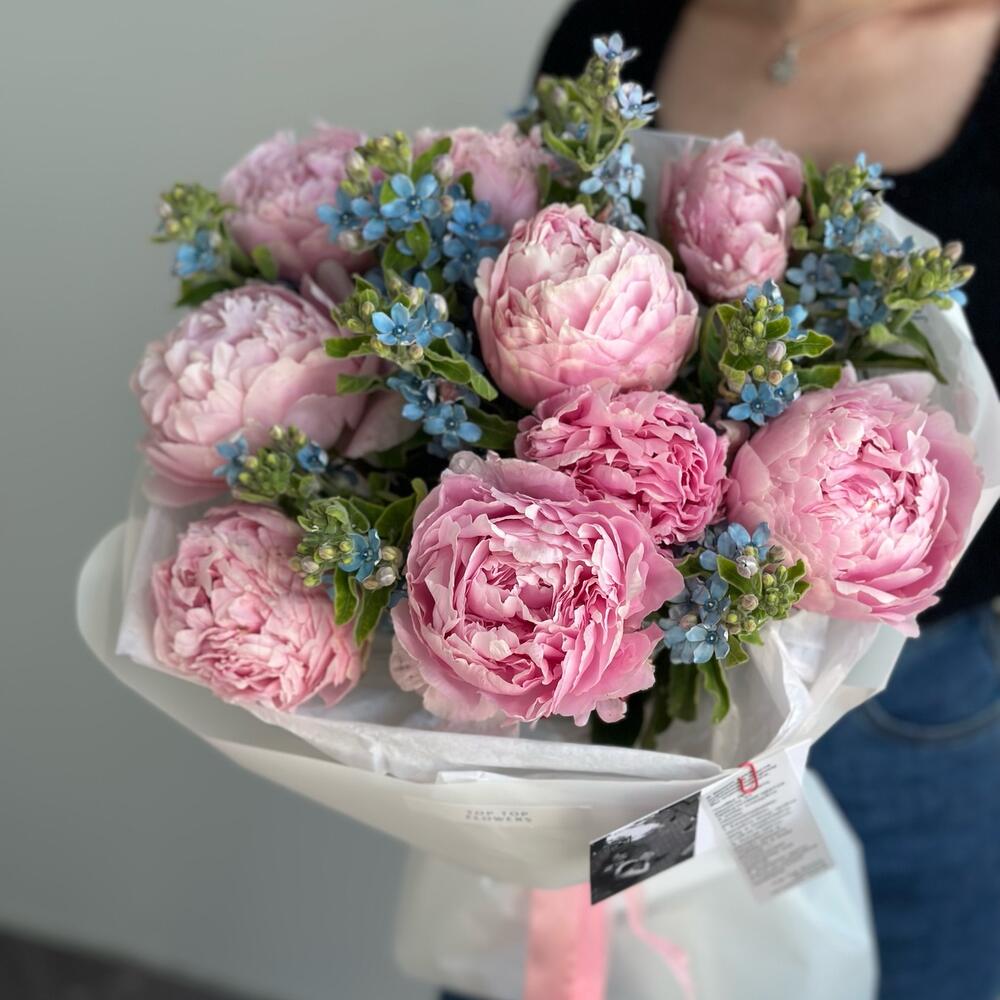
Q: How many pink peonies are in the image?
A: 9